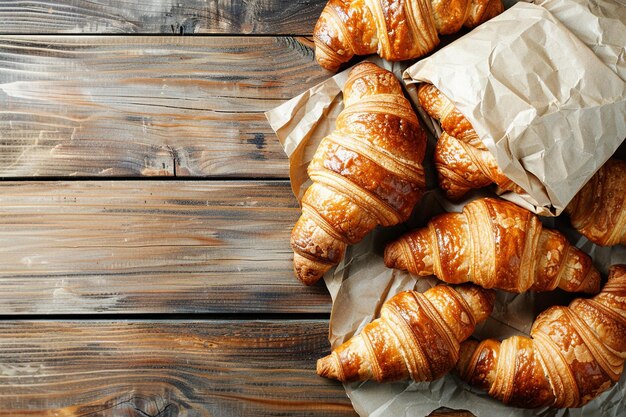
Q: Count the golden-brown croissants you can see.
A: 7